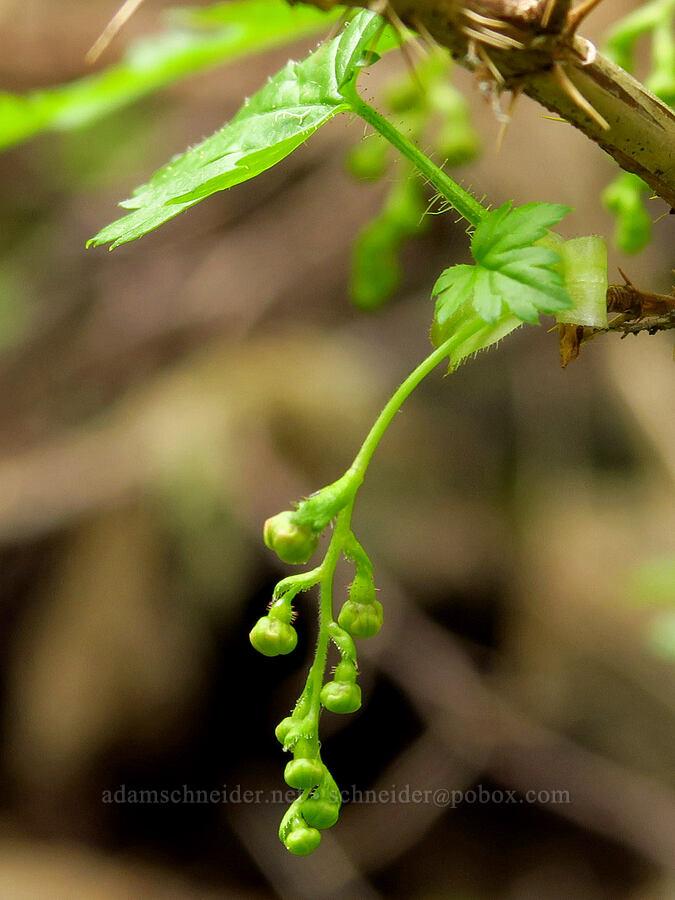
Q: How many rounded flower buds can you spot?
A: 8